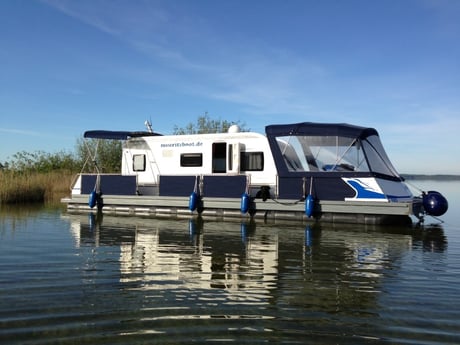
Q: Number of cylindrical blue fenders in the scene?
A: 4